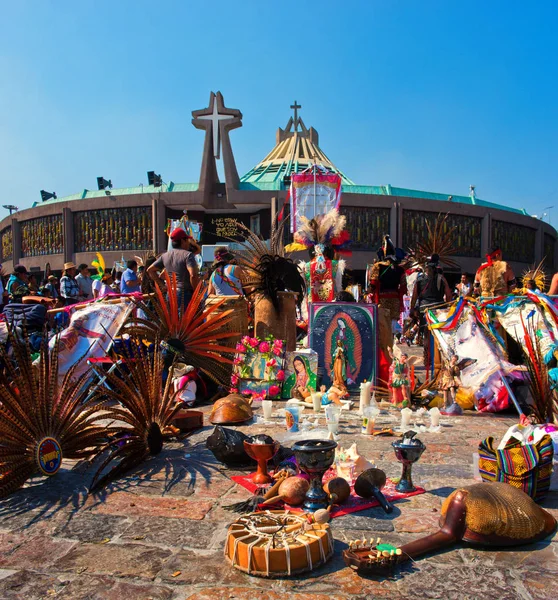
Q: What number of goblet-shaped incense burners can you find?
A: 3